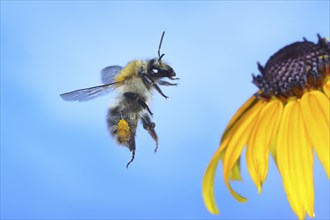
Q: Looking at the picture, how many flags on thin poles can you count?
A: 0